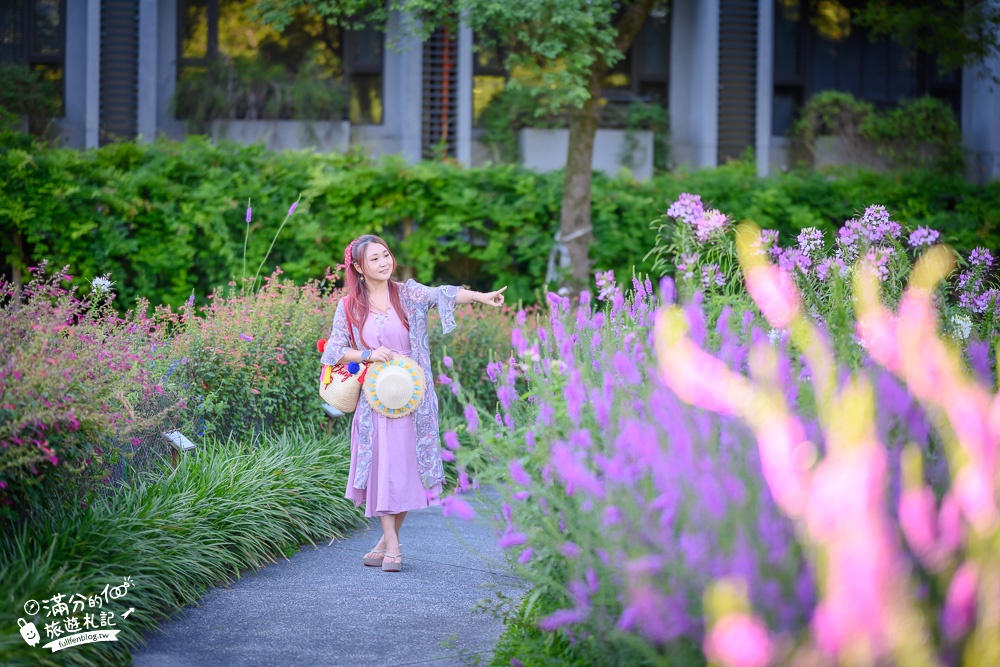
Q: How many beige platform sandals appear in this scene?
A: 2